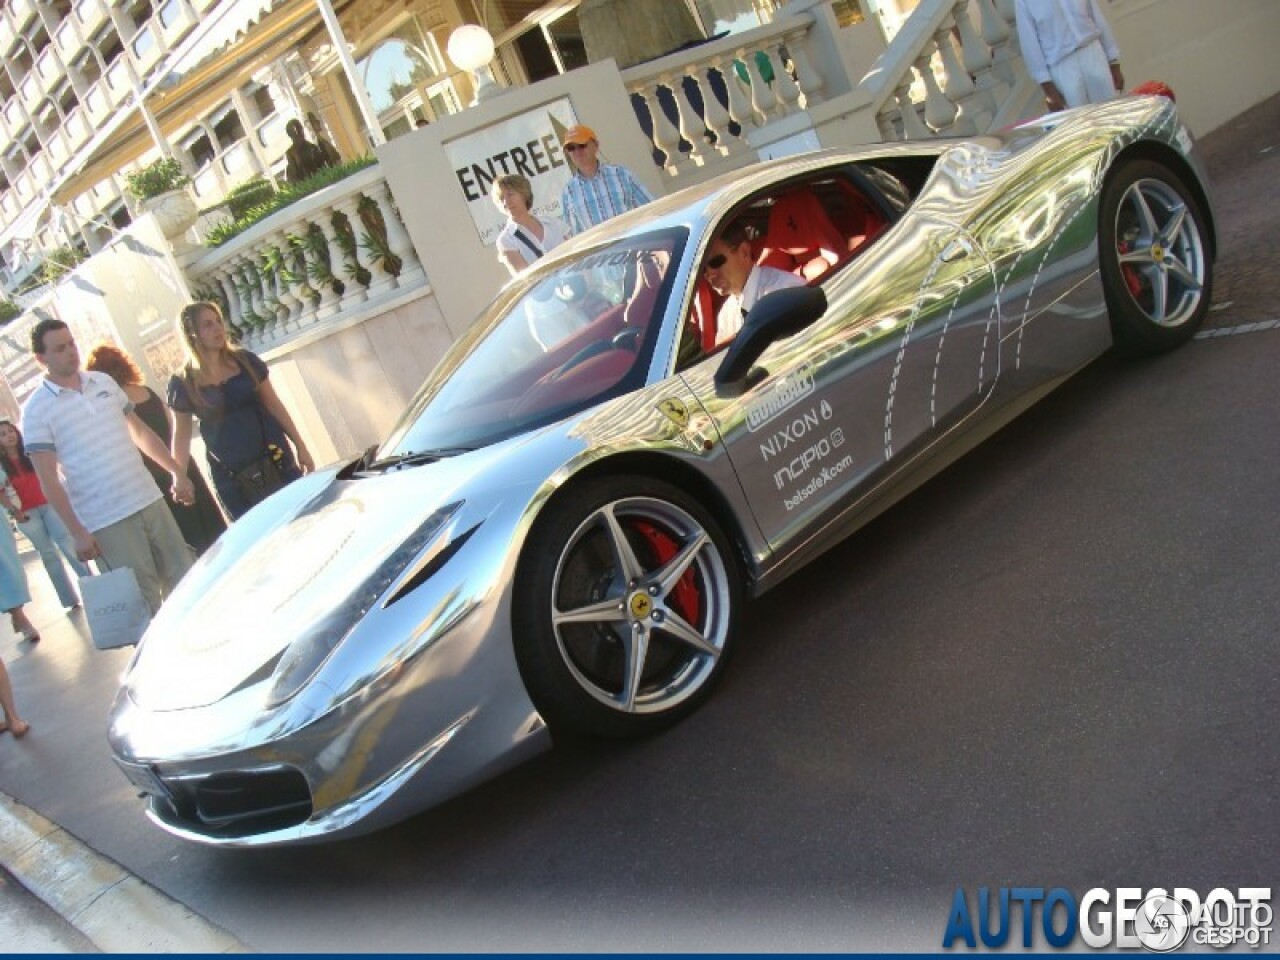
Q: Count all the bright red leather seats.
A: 2